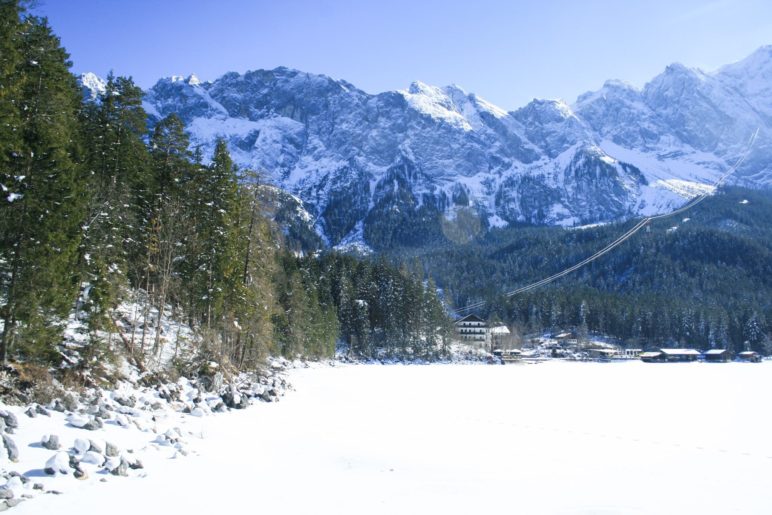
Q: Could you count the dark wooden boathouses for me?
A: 4